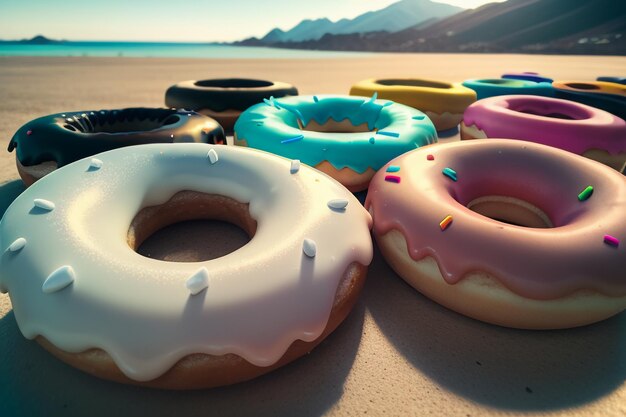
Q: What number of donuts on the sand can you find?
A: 11